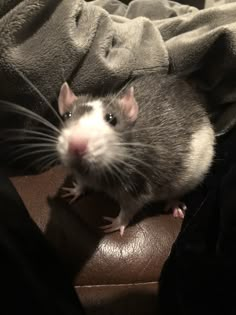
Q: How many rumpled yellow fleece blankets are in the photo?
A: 0